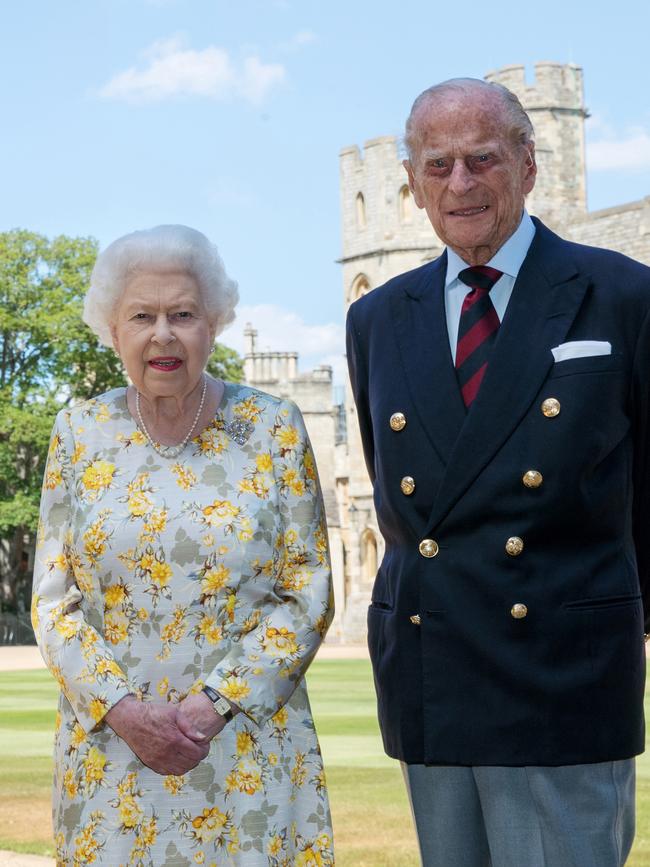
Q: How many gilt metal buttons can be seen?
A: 8